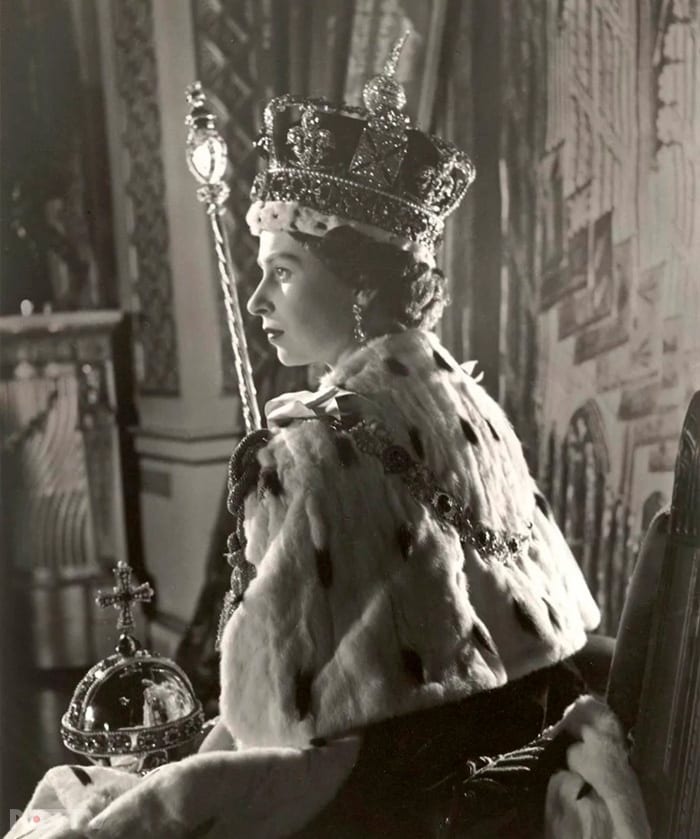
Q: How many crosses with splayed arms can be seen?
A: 2